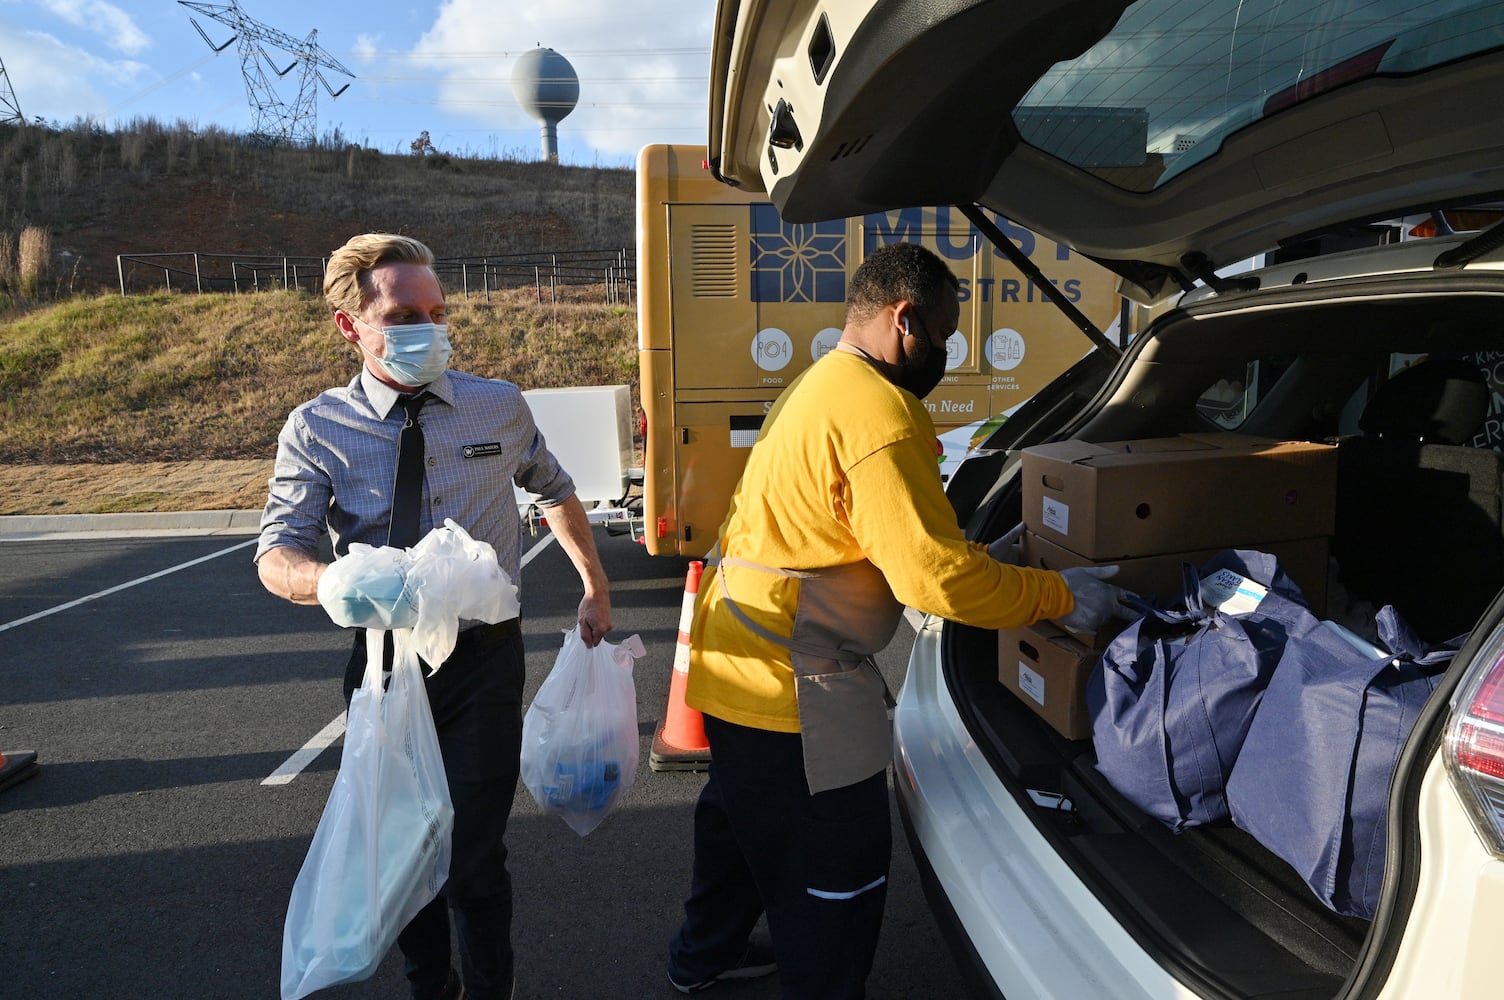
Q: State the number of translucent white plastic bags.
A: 3